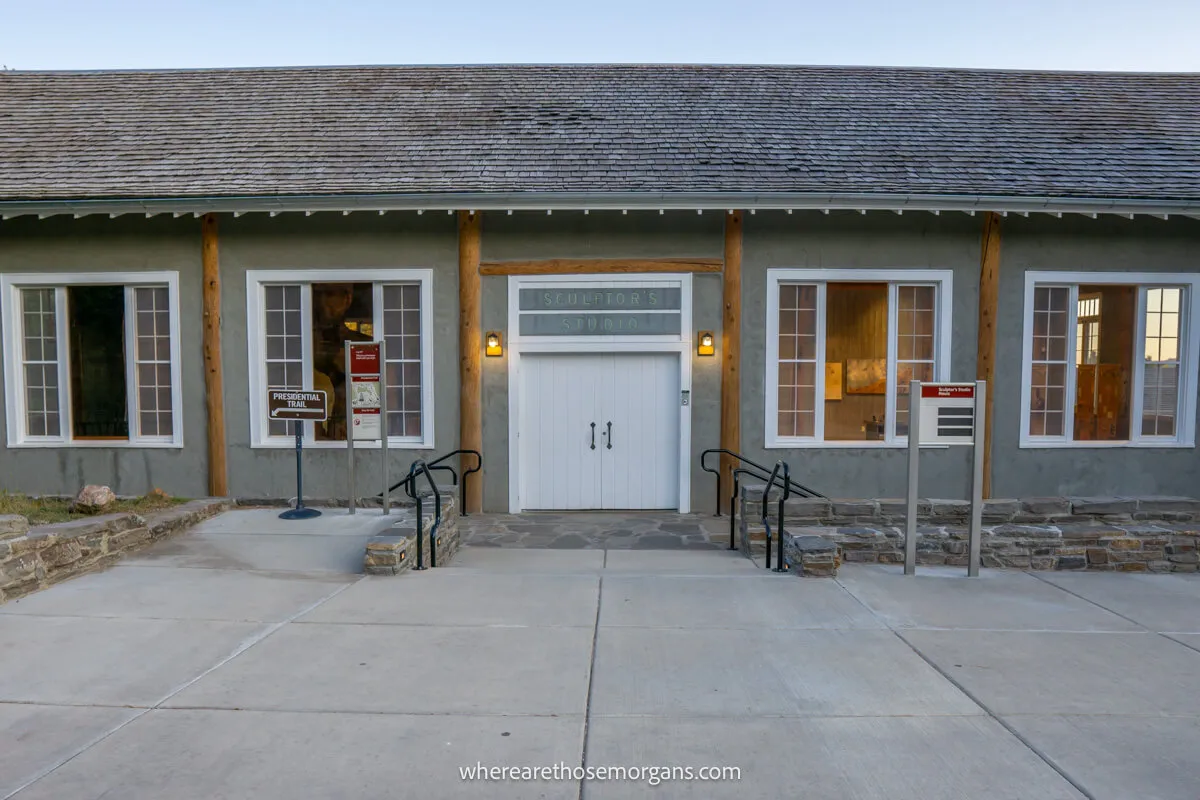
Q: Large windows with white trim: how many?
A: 4